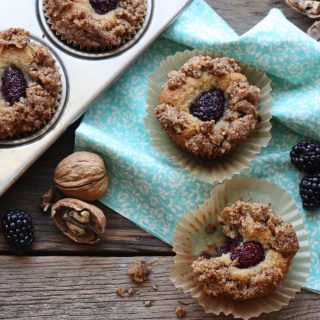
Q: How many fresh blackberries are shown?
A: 3